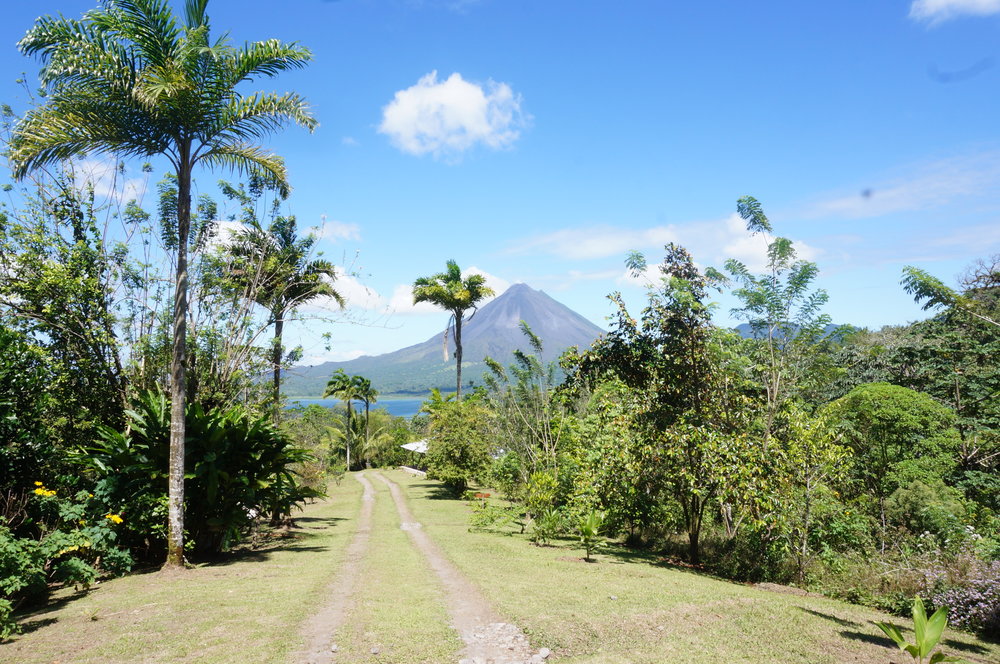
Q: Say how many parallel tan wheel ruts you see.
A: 2